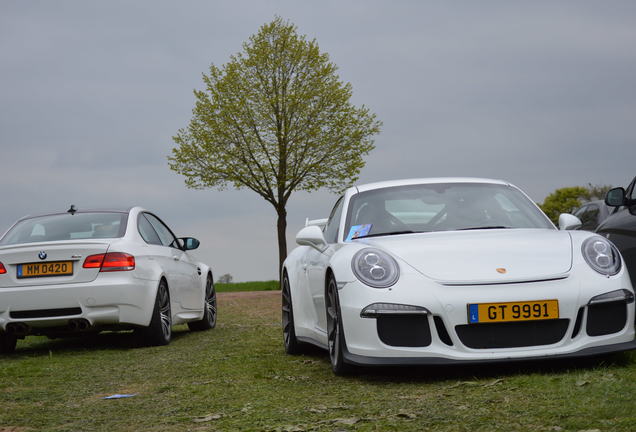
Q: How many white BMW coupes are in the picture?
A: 1